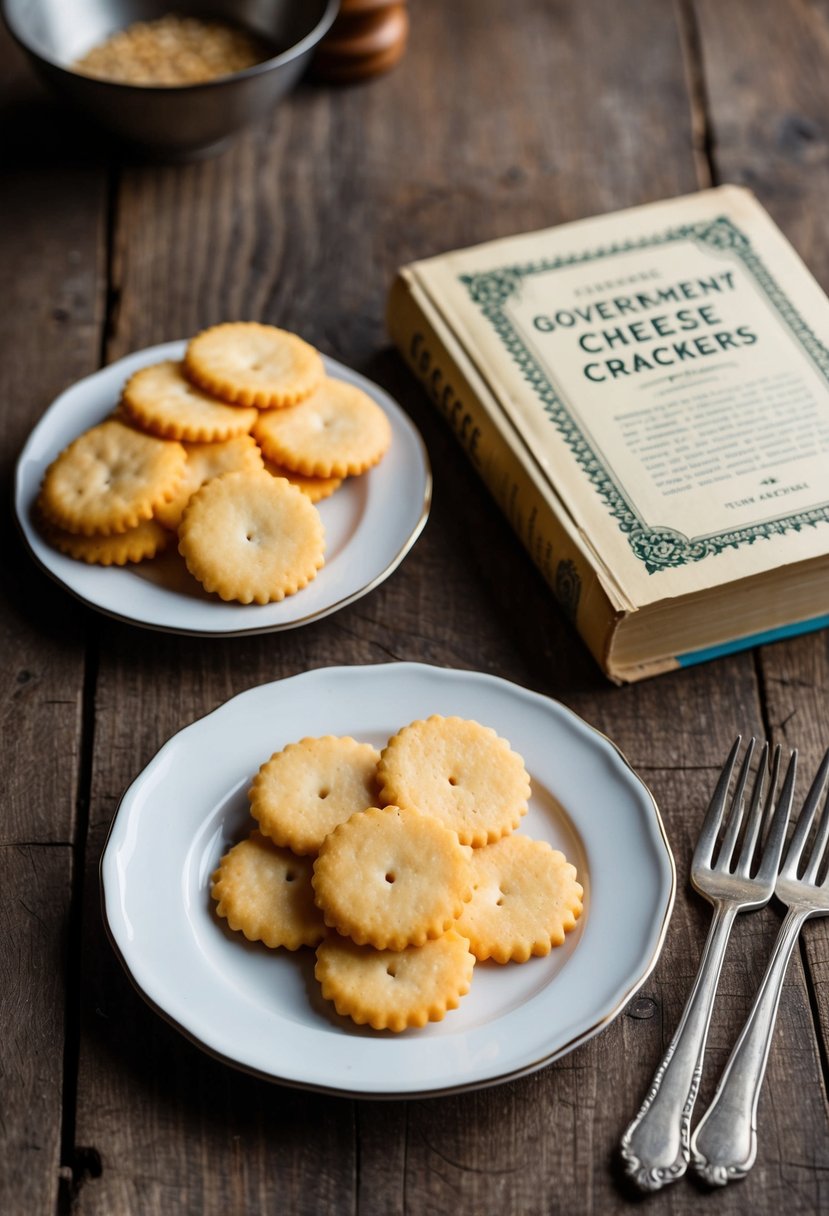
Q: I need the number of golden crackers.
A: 14